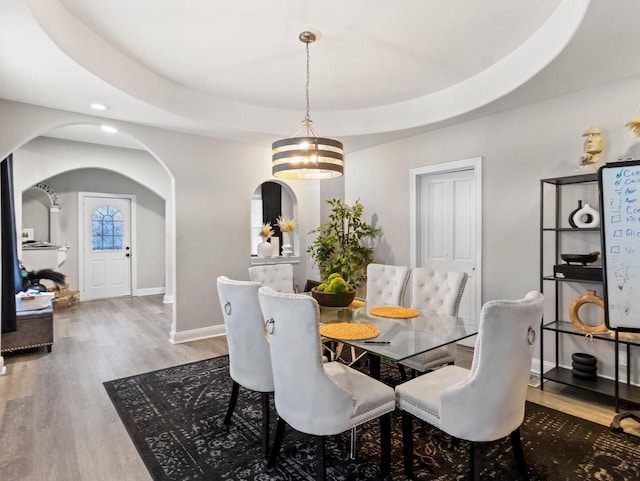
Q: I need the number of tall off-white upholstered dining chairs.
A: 6